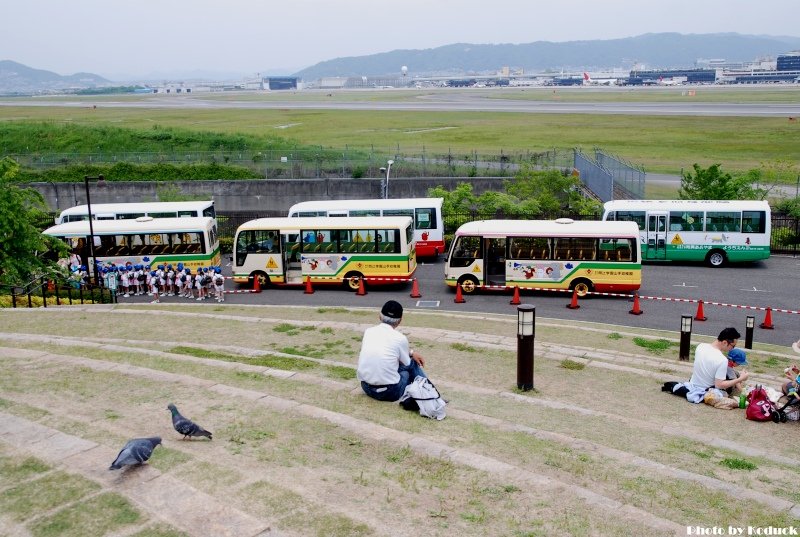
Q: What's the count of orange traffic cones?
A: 10